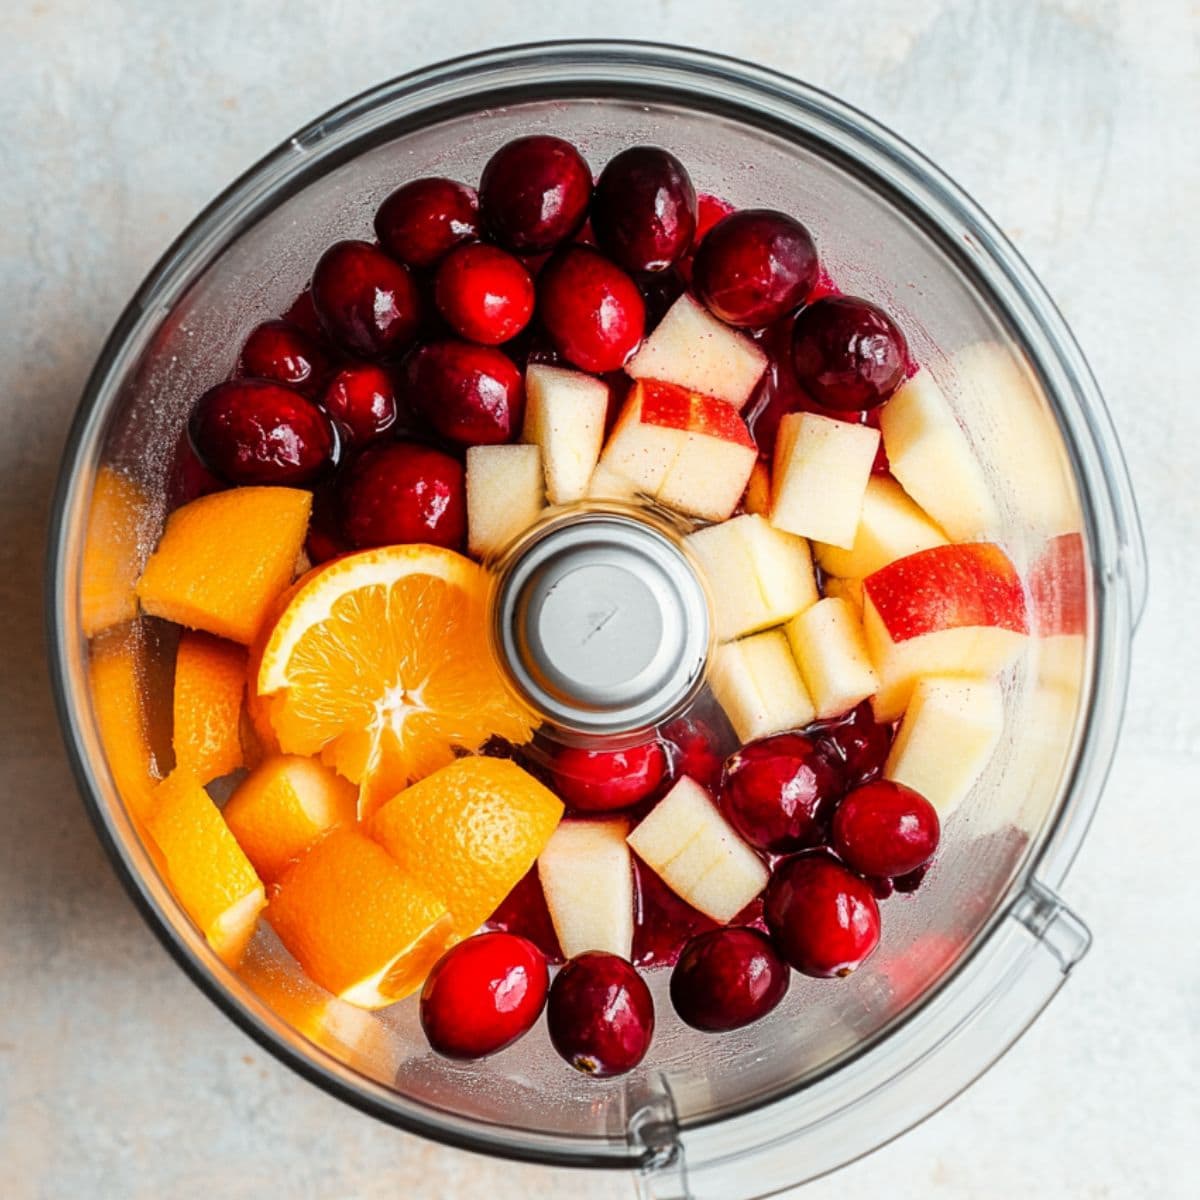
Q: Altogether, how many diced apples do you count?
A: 14